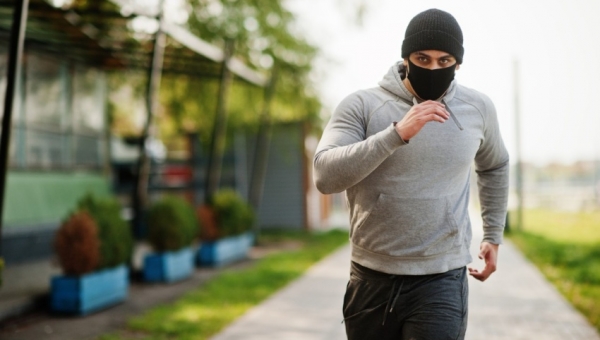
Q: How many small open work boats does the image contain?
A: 0